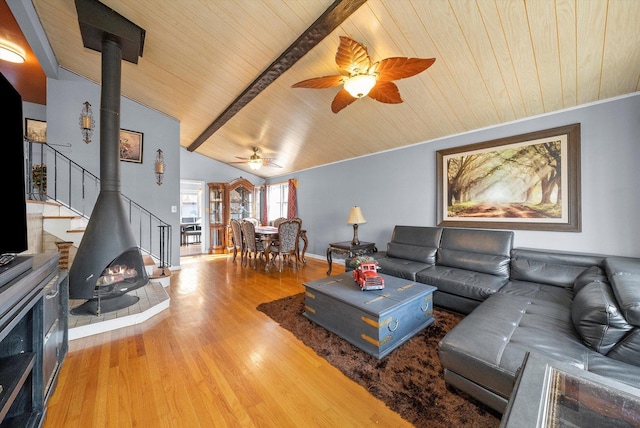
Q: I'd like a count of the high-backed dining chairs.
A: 6